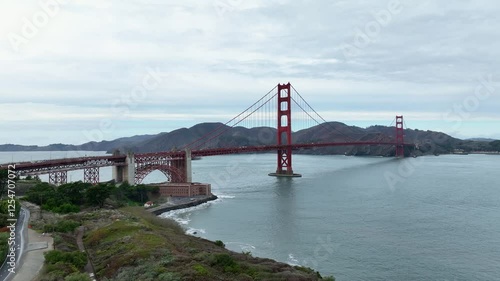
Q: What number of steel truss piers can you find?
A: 2